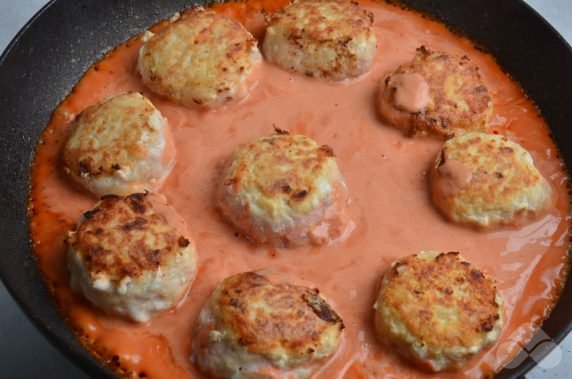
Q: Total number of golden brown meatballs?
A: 9